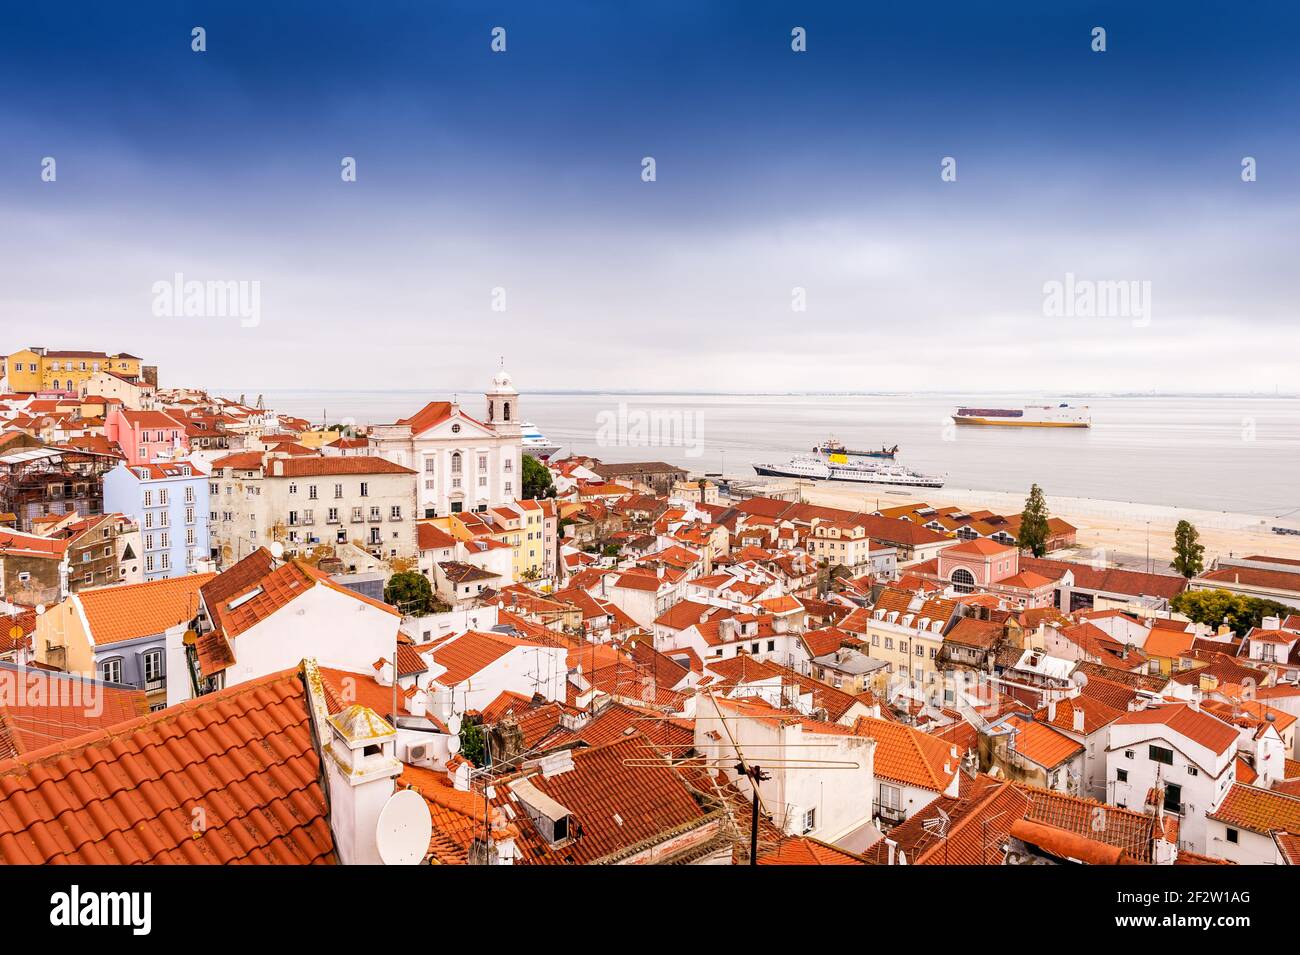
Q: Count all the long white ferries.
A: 1